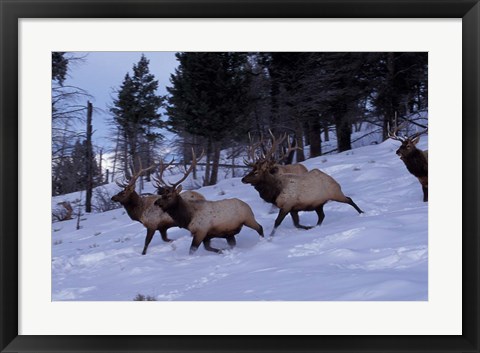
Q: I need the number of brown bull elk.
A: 5